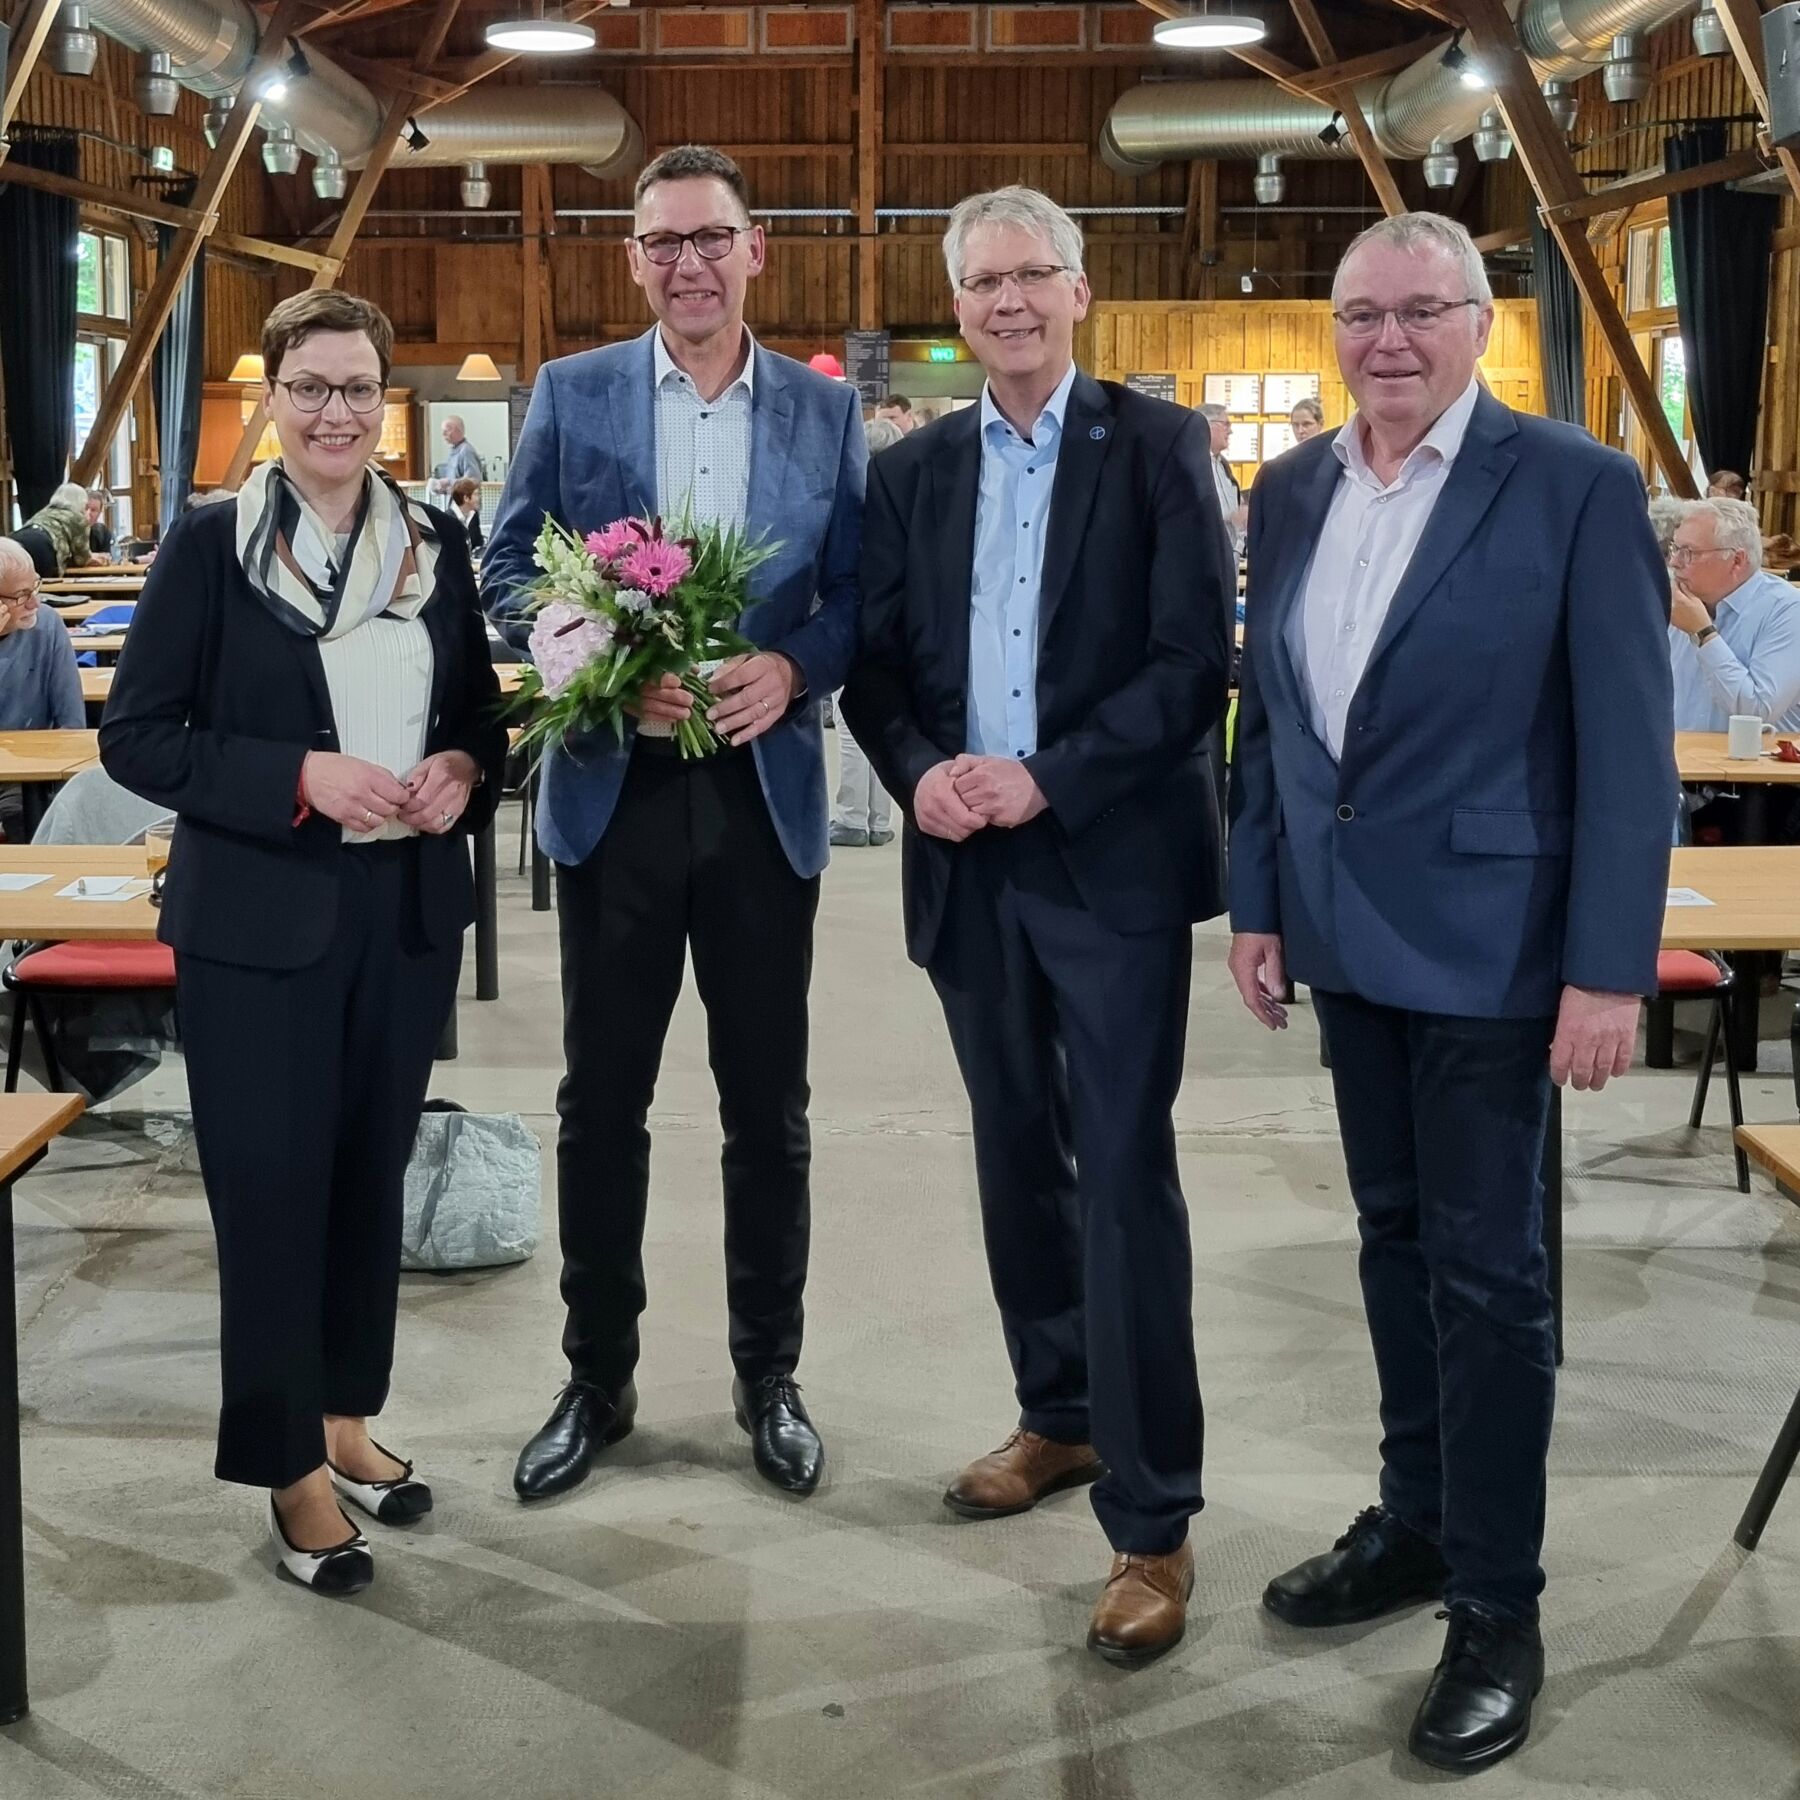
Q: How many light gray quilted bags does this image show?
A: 1